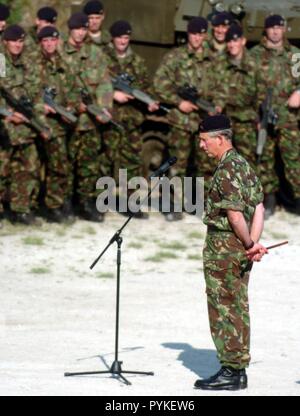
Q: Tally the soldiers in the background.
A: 11